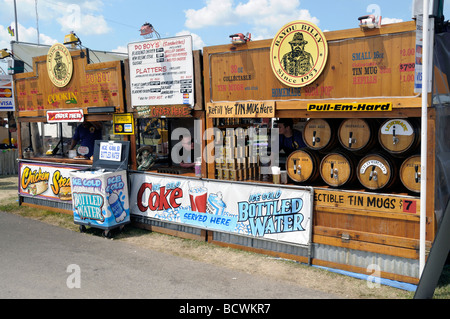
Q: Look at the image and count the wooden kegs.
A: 7